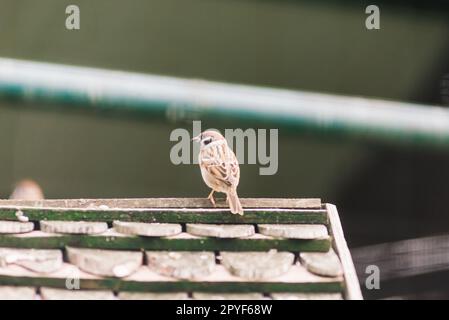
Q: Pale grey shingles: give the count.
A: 15